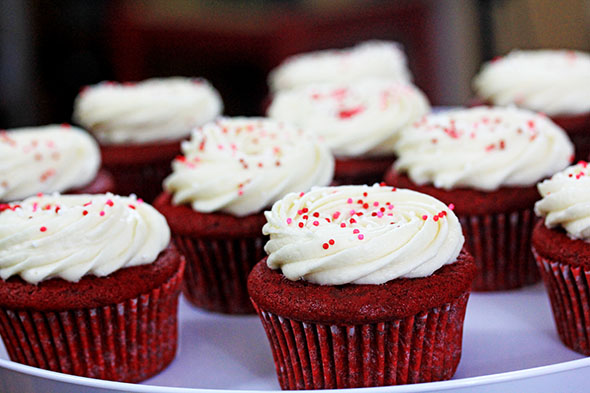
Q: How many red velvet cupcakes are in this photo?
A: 10